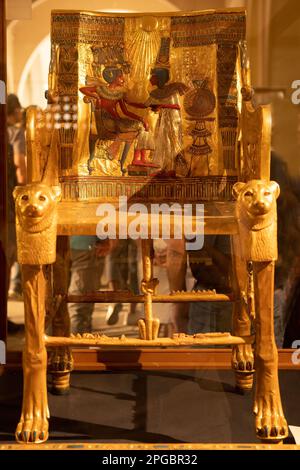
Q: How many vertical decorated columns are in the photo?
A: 2